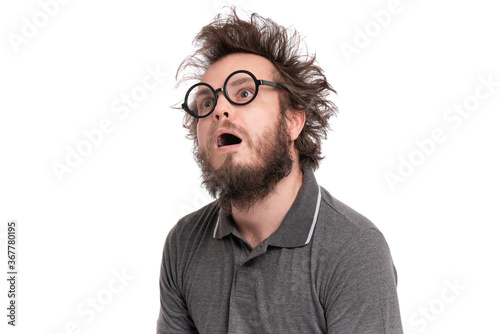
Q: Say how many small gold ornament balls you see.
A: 0